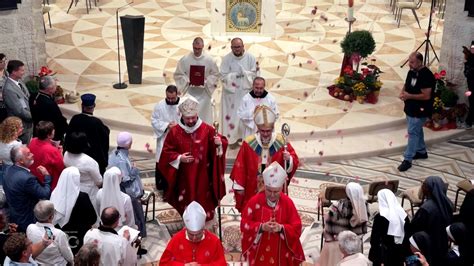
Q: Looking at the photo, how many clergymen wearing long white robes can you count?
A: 4